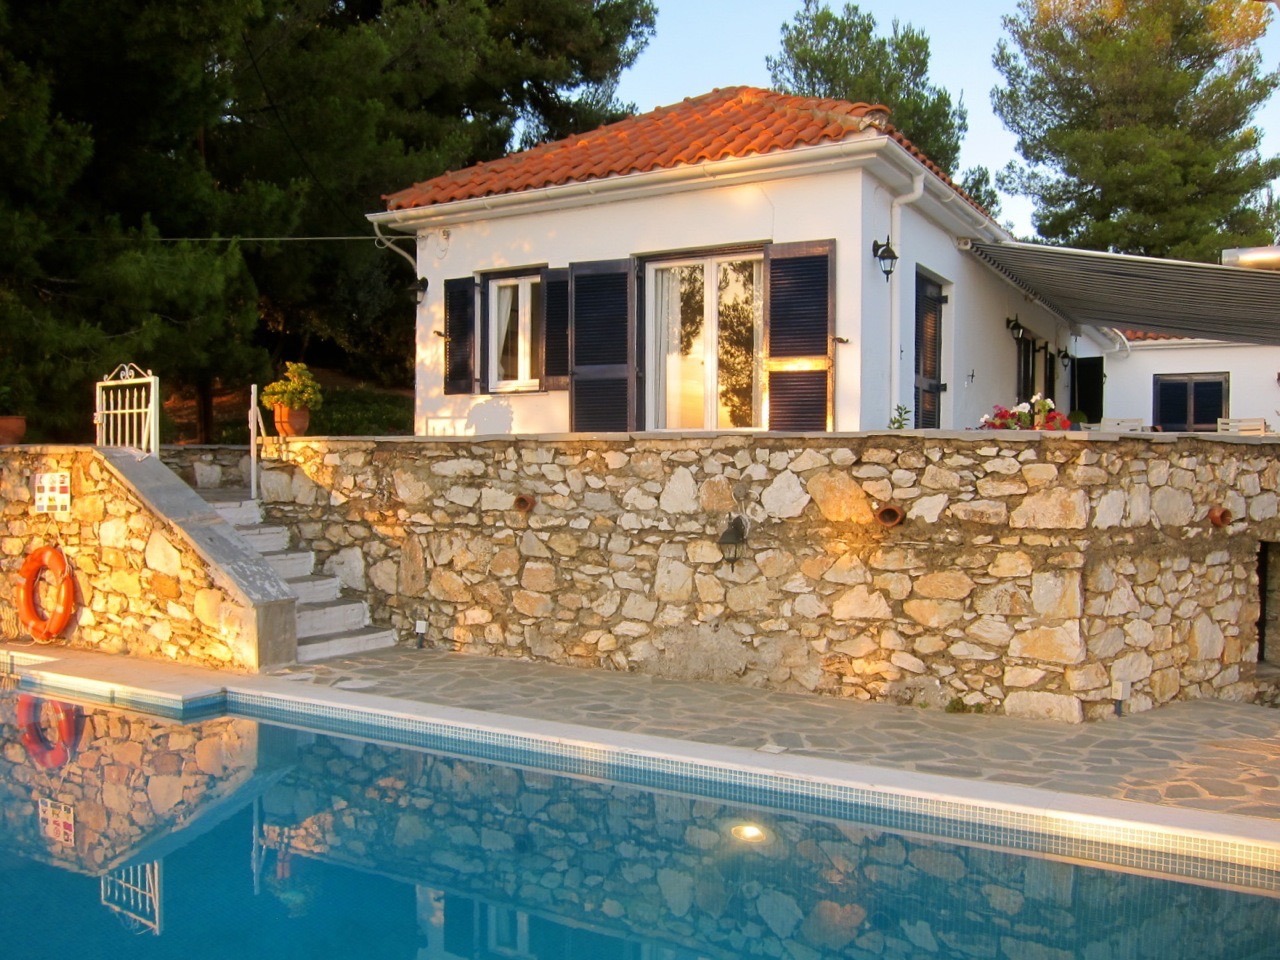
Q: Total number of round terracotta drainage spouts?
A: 3